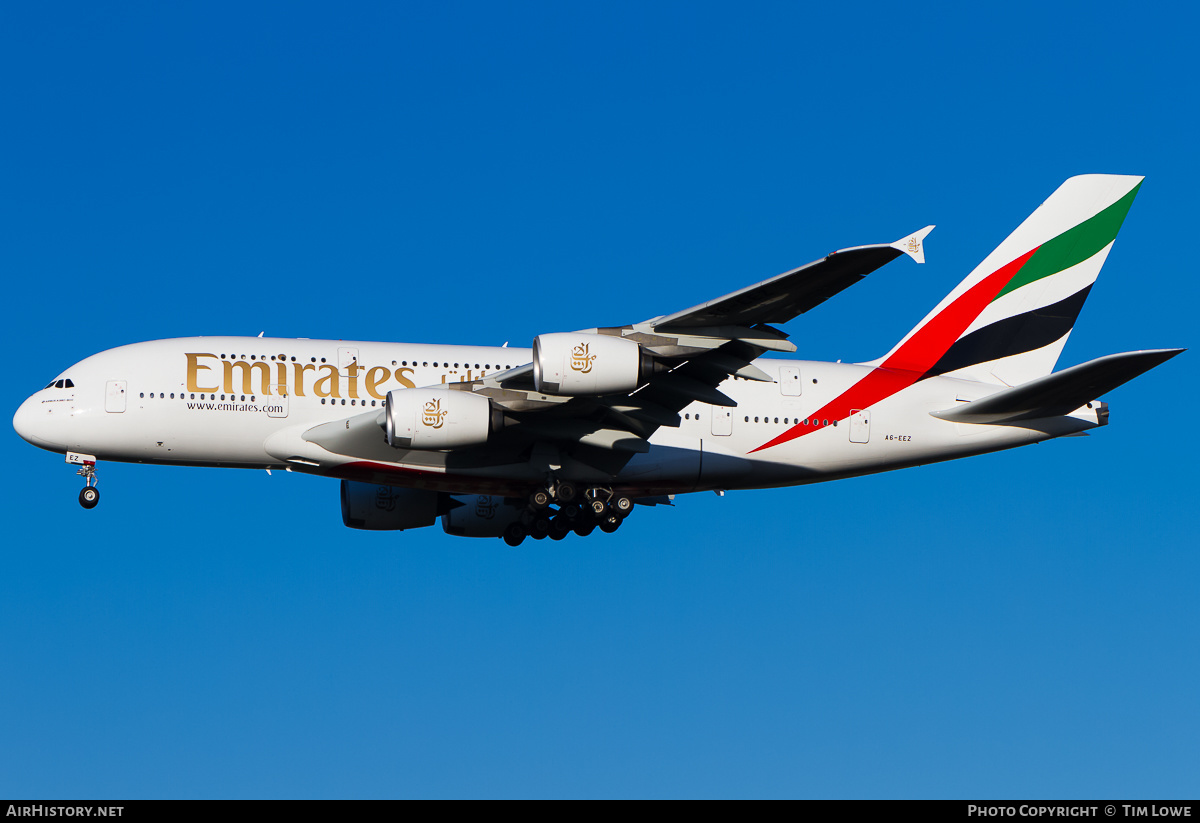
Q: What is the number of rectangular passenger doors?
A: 6